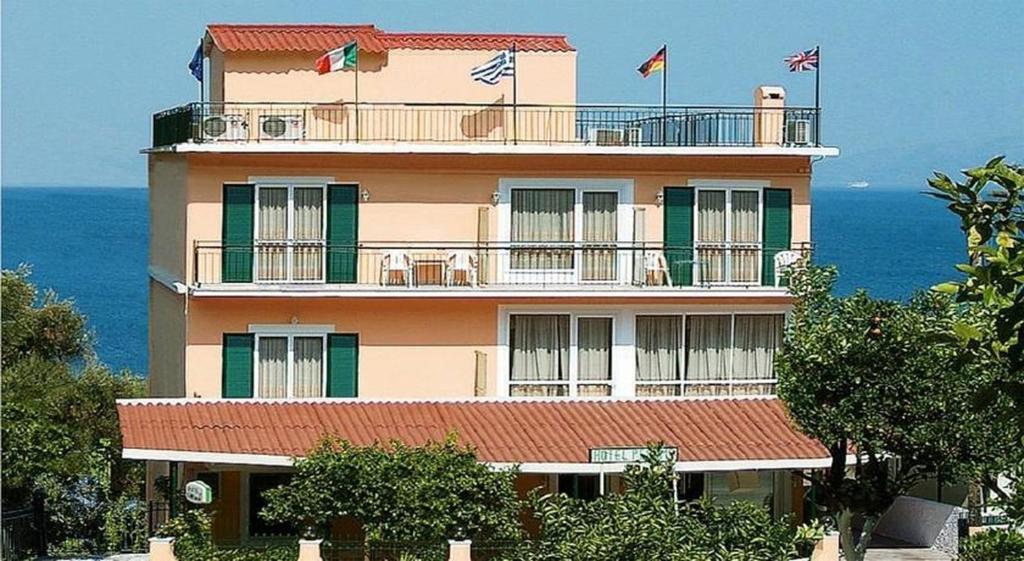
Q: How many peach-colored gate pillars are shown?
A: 4